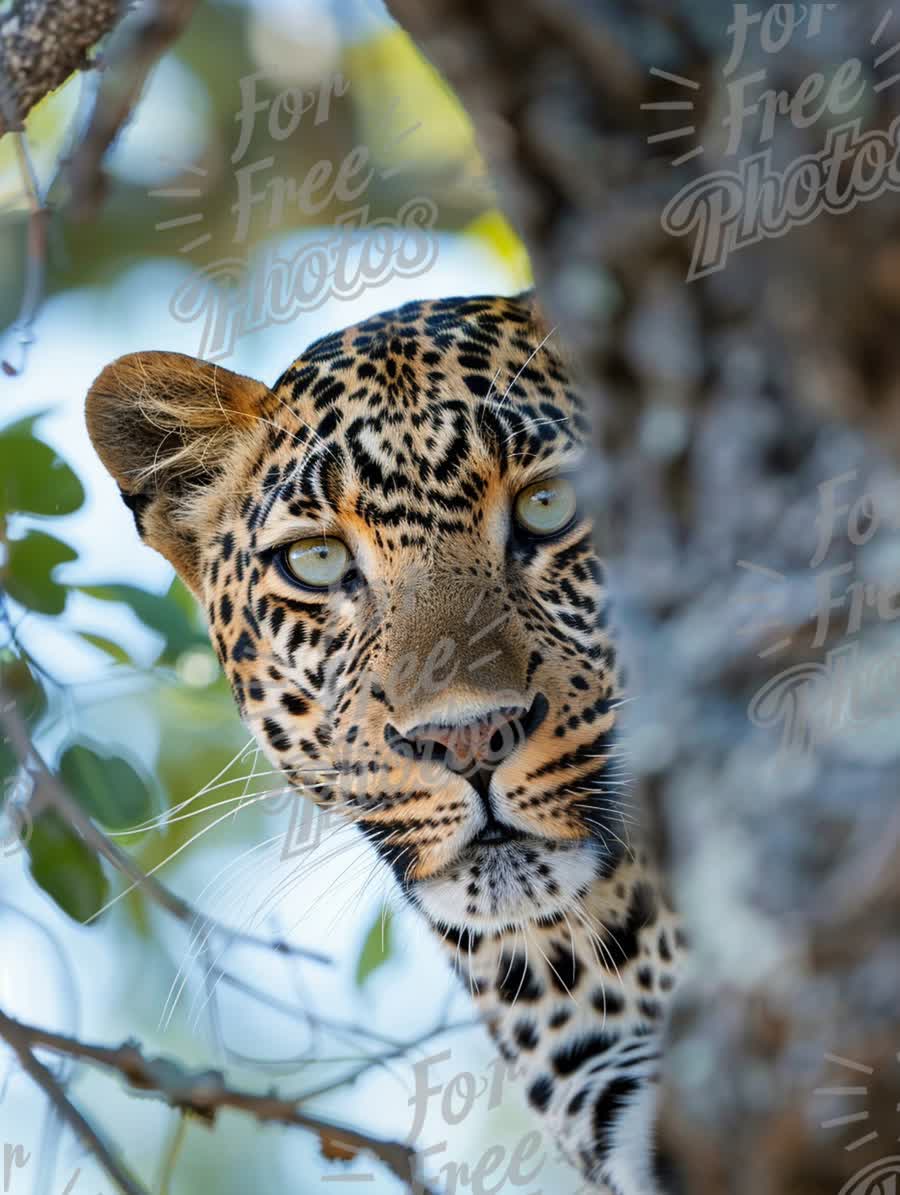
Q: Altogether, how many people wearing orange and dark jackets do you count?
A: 0